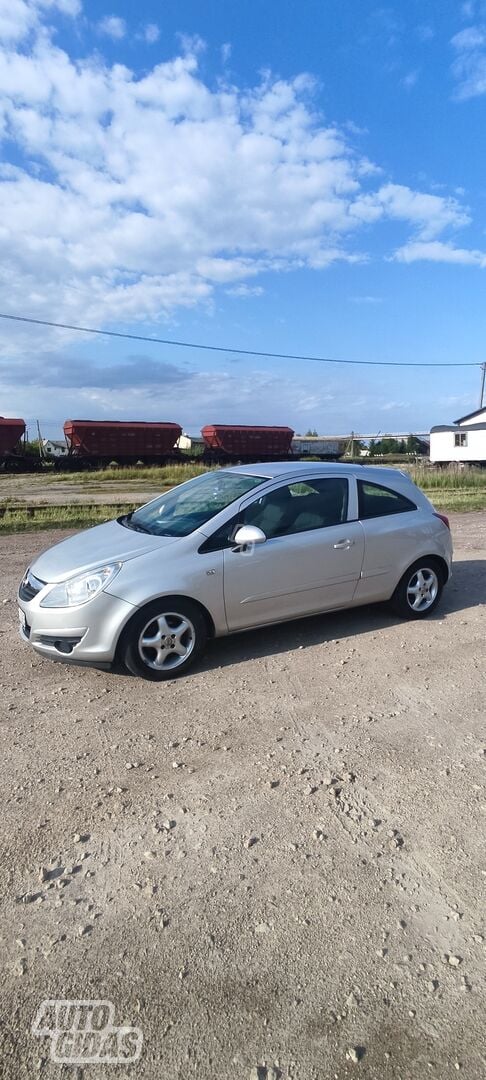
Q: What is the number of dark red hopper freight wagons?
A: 3